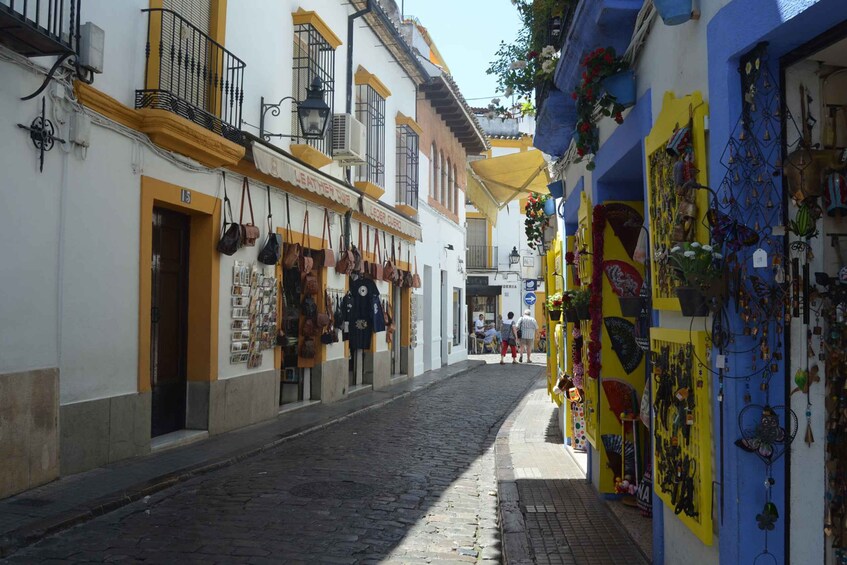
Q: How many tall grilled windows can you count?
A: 3